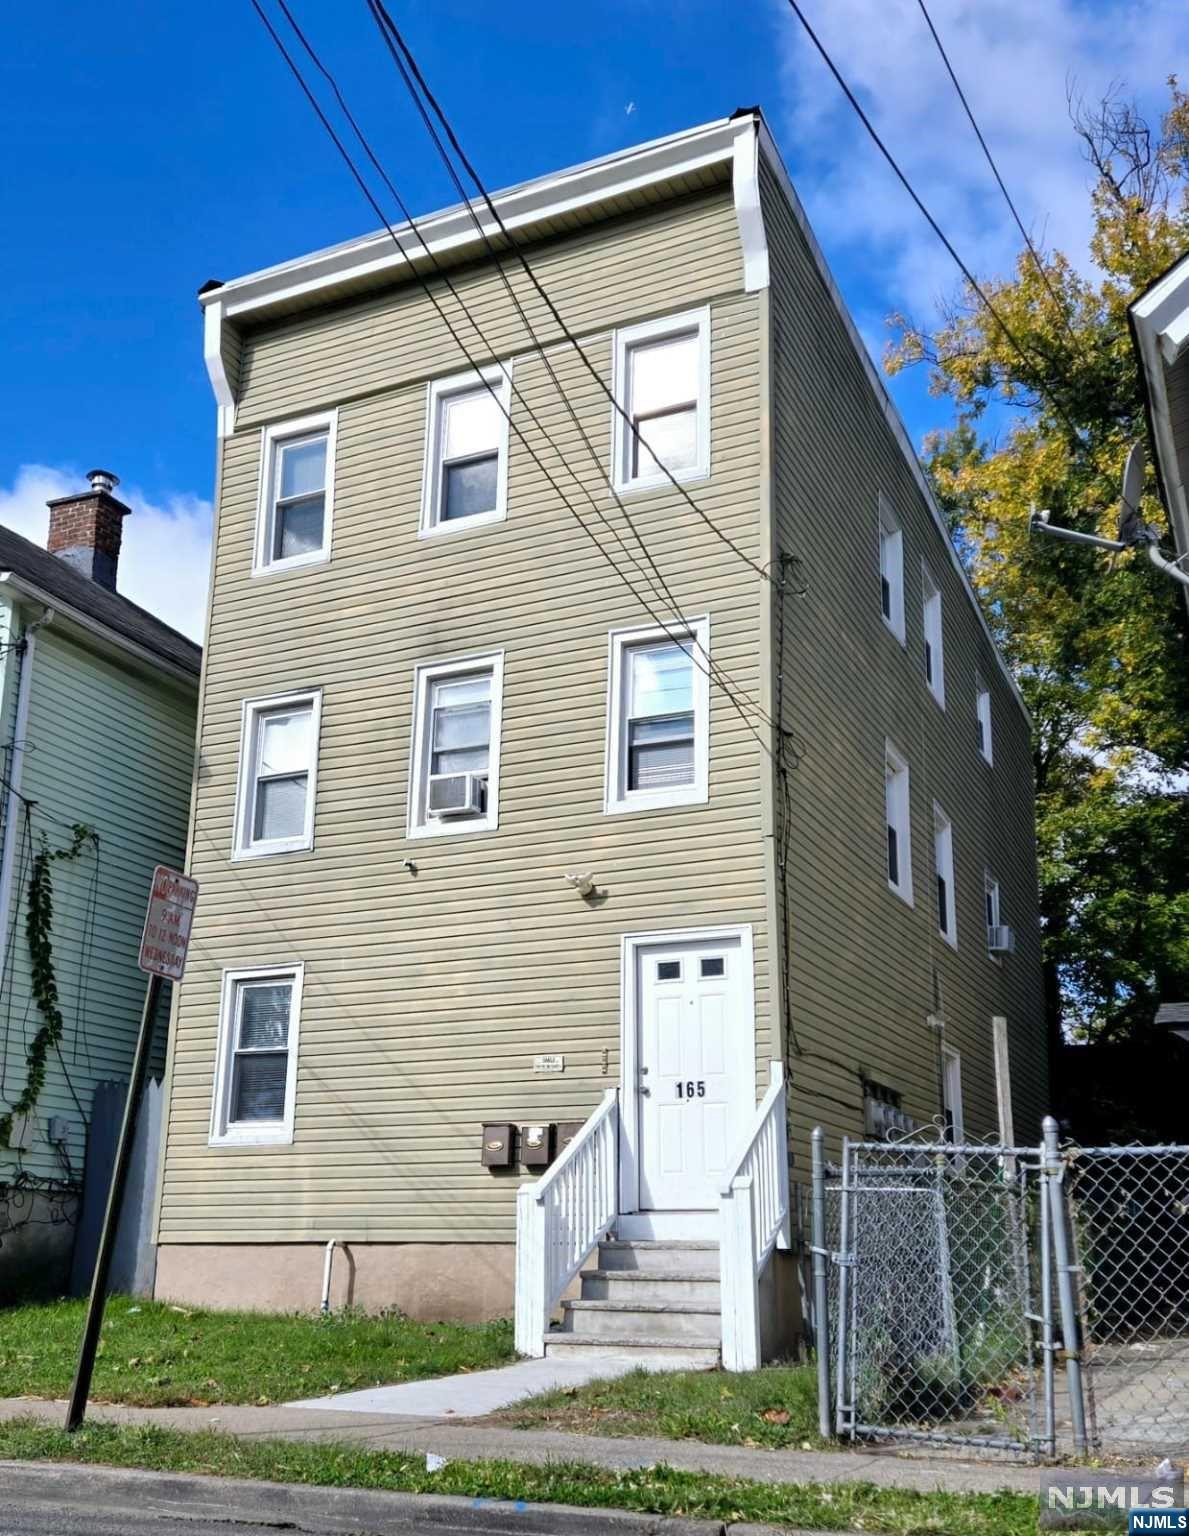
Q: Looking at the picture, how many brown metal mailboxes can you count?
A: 3